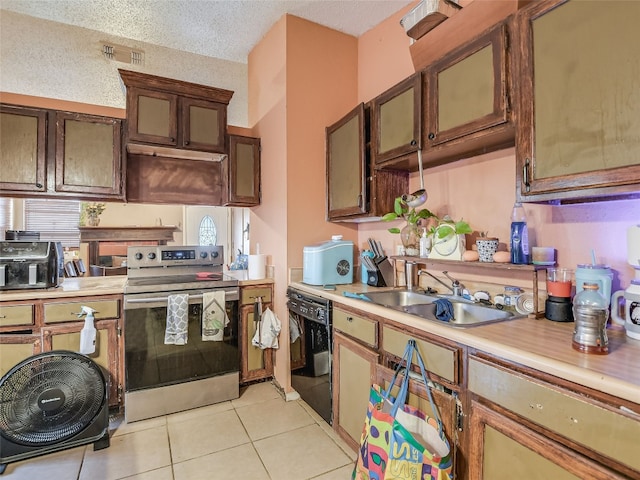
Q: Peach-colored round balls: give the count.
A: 2